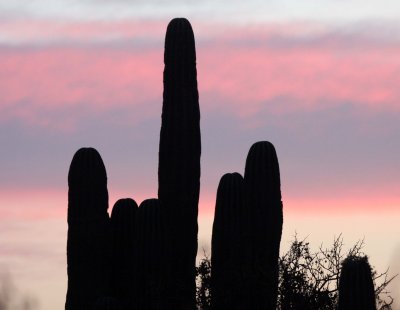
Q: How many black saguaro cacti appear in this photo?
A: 7